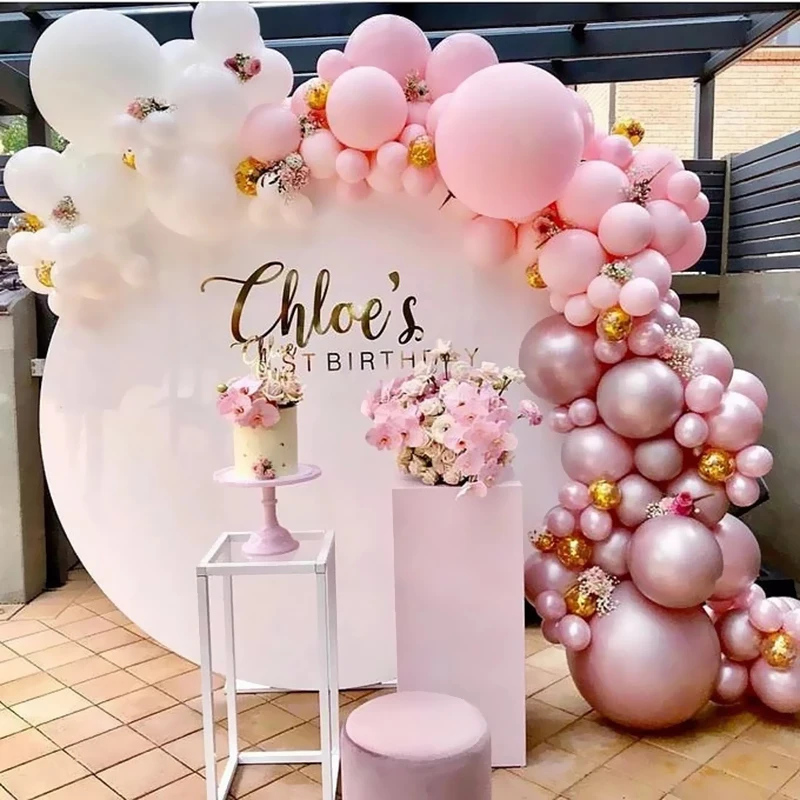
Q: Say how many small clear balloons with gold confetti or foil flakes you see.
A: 15